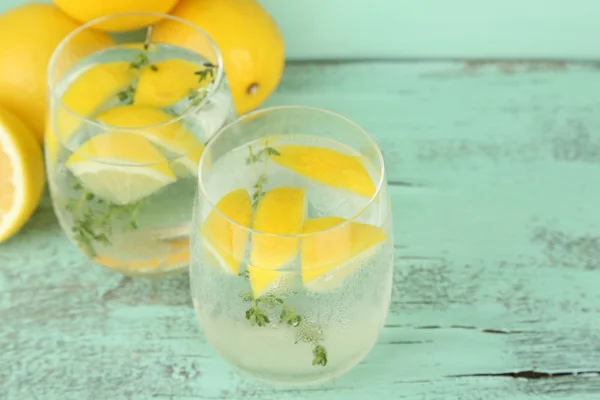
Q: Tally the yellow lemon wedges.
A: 8